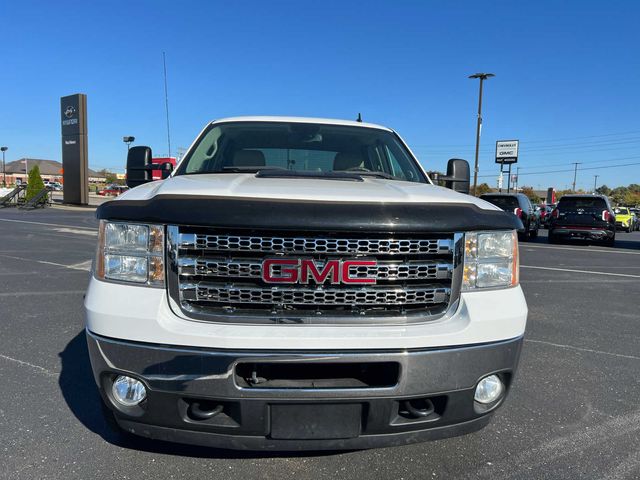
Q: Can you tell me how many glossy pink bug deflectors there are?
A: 0